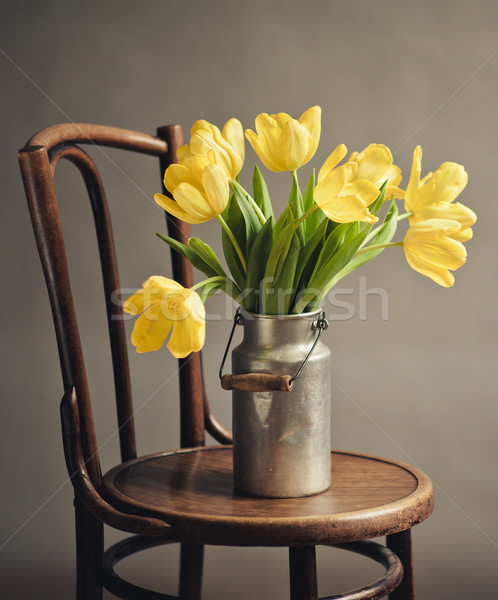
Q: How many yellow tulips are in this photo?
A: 8